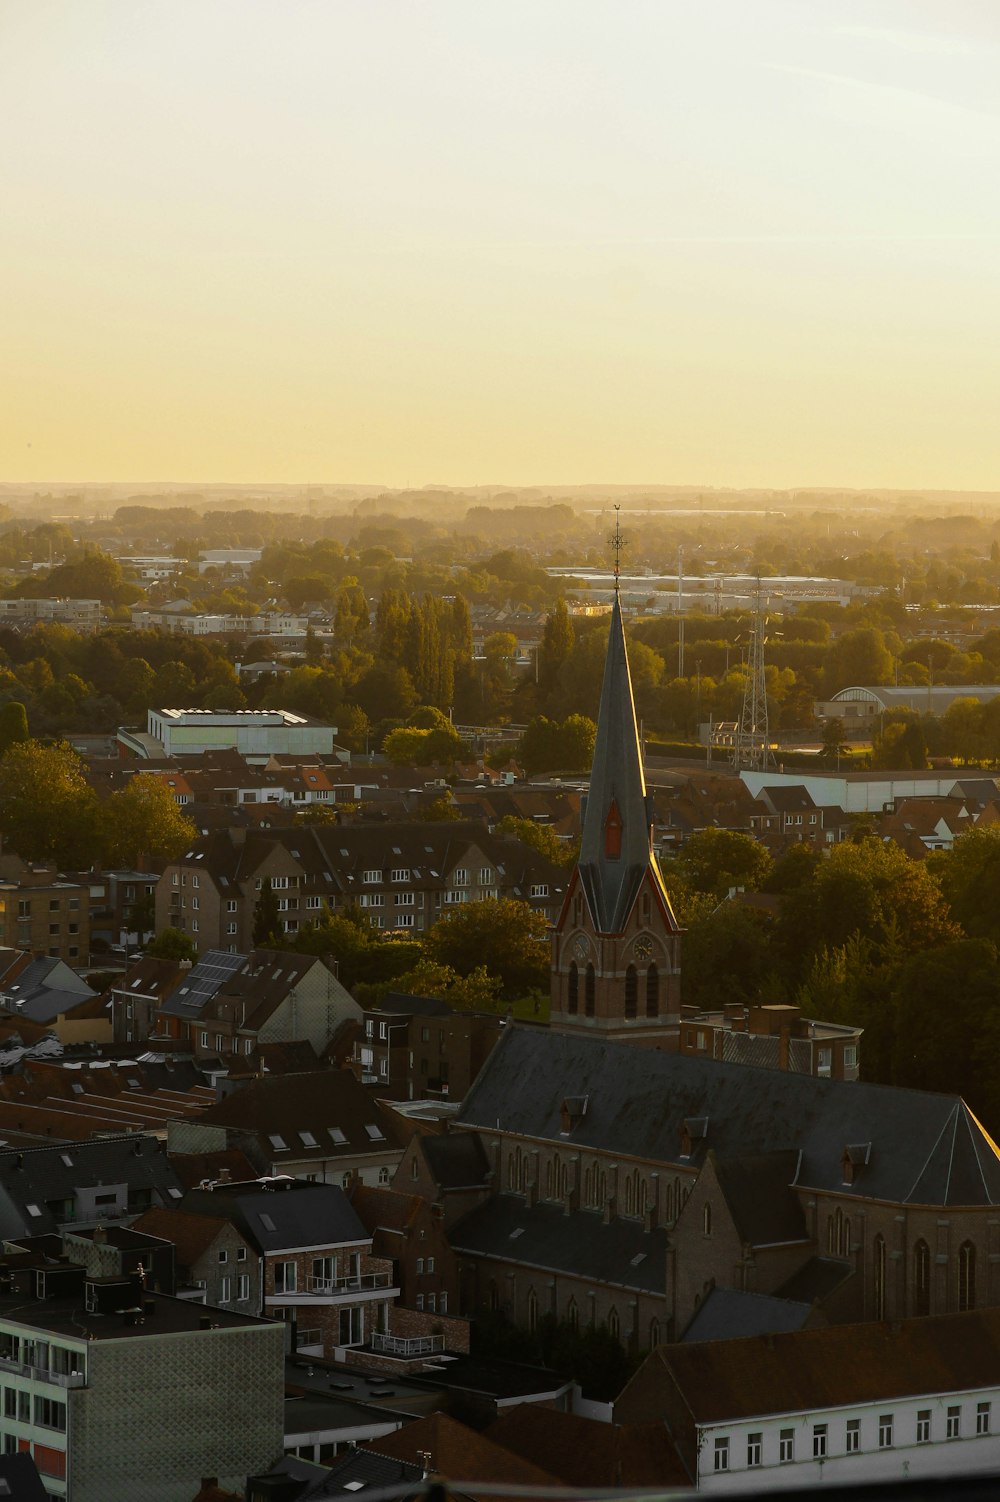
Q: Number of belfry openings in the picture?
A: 4